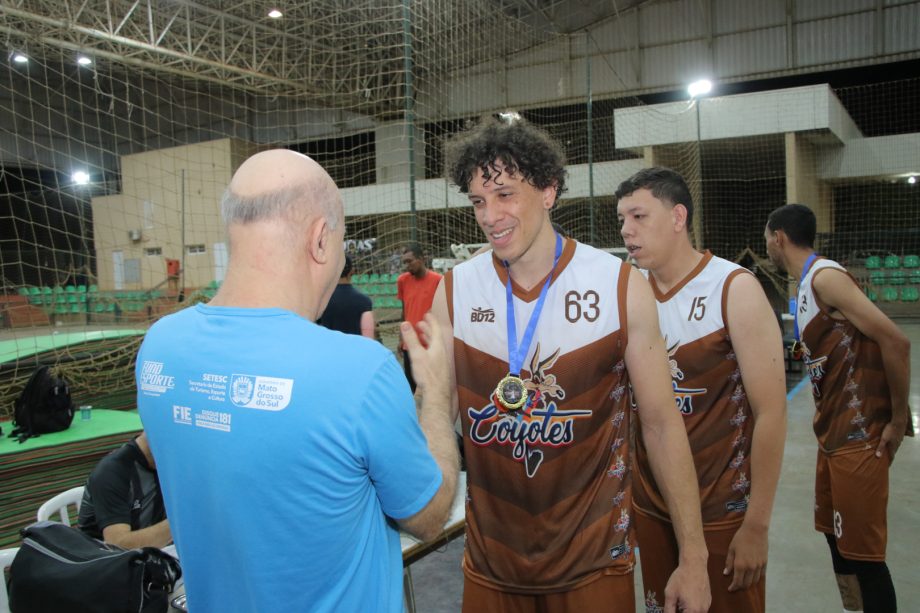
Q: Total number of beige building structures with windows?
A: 1